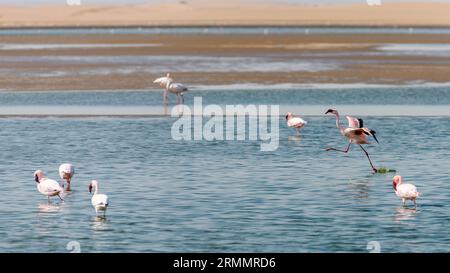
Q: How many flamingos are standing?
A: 7